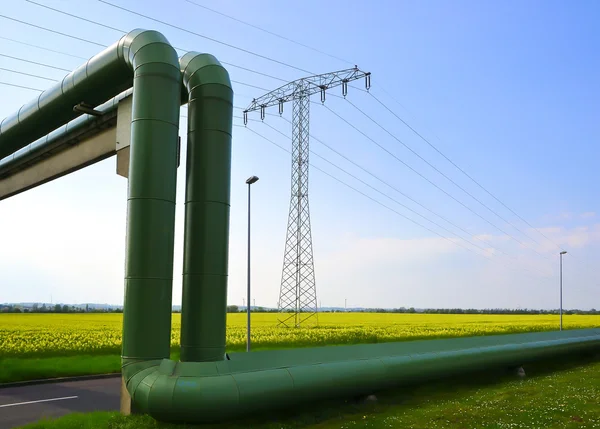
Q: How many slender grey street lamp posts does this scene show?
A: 2